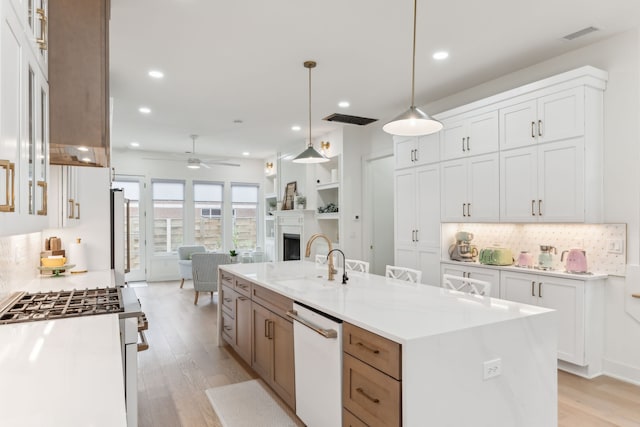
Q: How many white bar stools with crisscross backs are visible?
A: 4